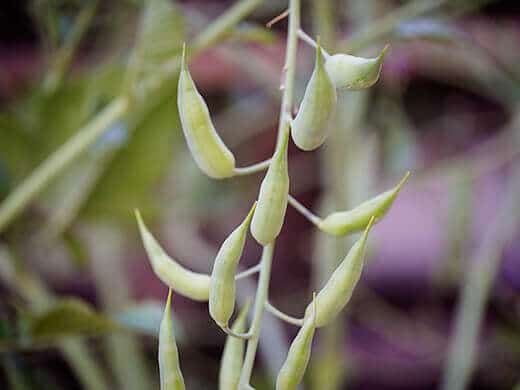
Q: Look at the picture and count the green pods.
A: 11